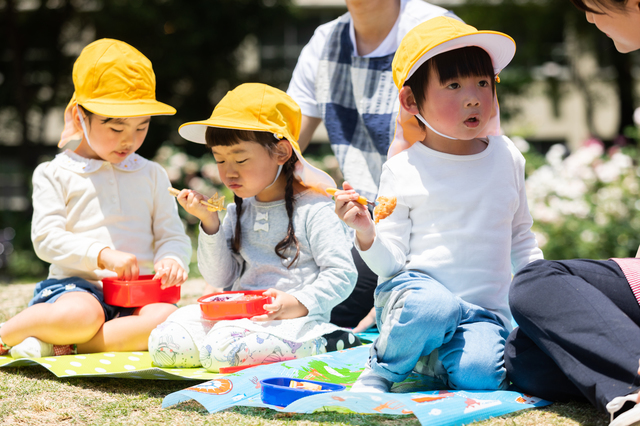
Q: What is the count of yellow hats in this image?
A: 3